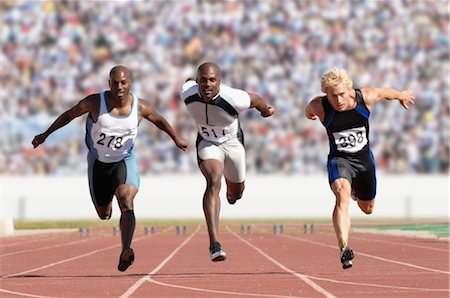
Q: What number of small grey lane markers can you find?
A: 7